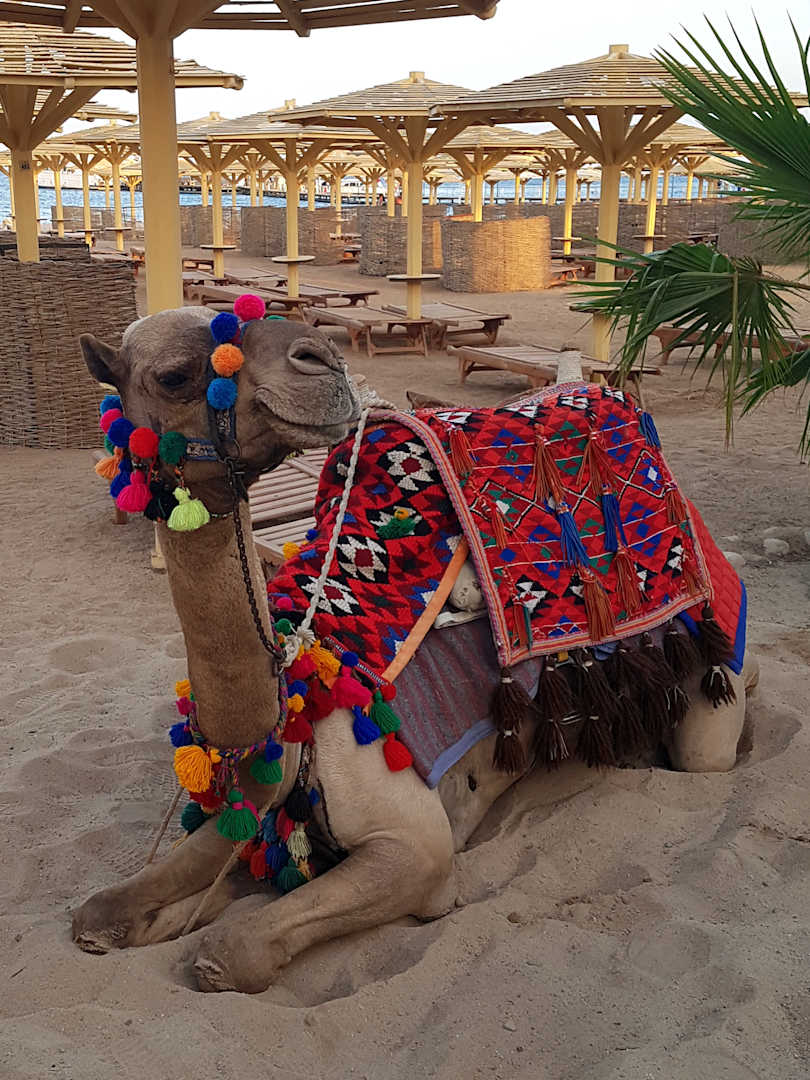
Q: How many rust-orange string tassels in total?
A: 9